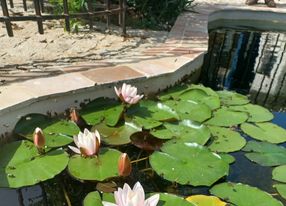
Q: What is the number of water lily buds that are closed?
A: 3